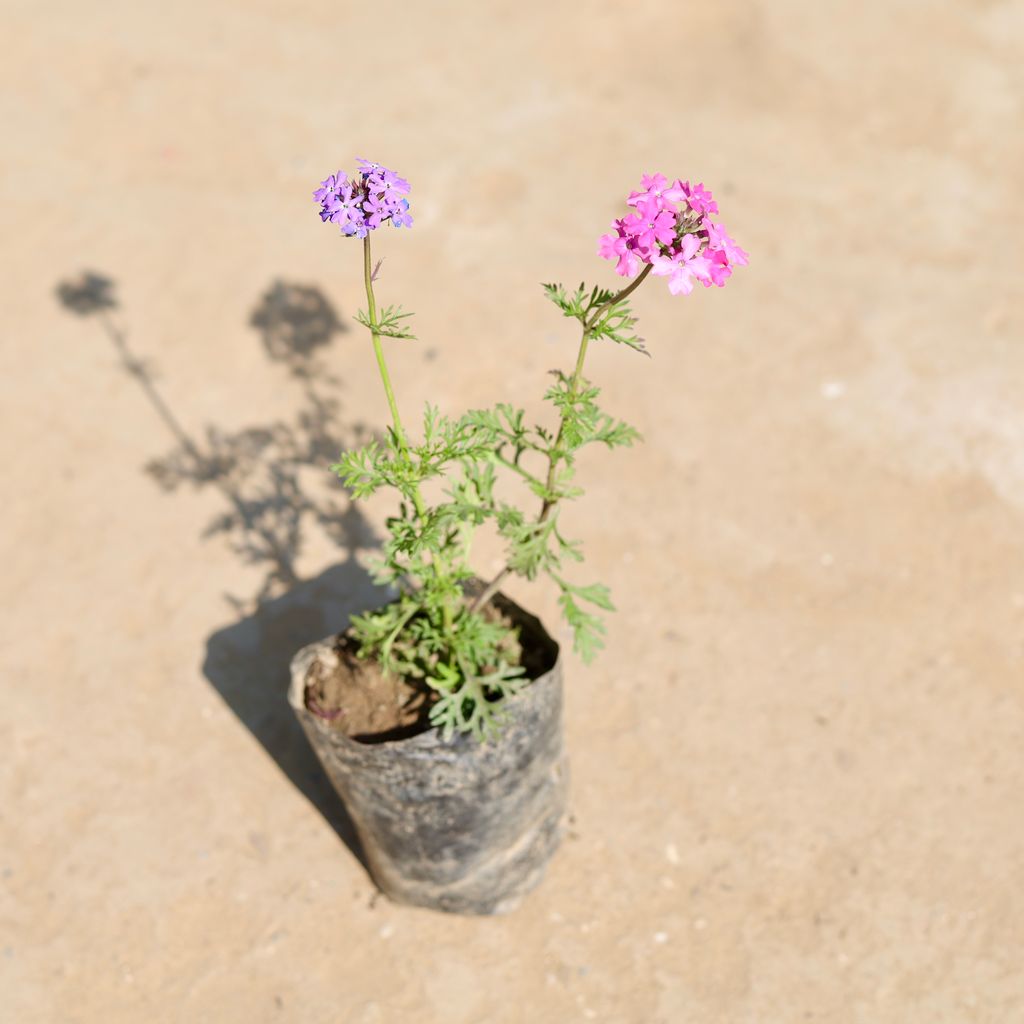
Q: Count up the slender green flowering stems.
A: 2